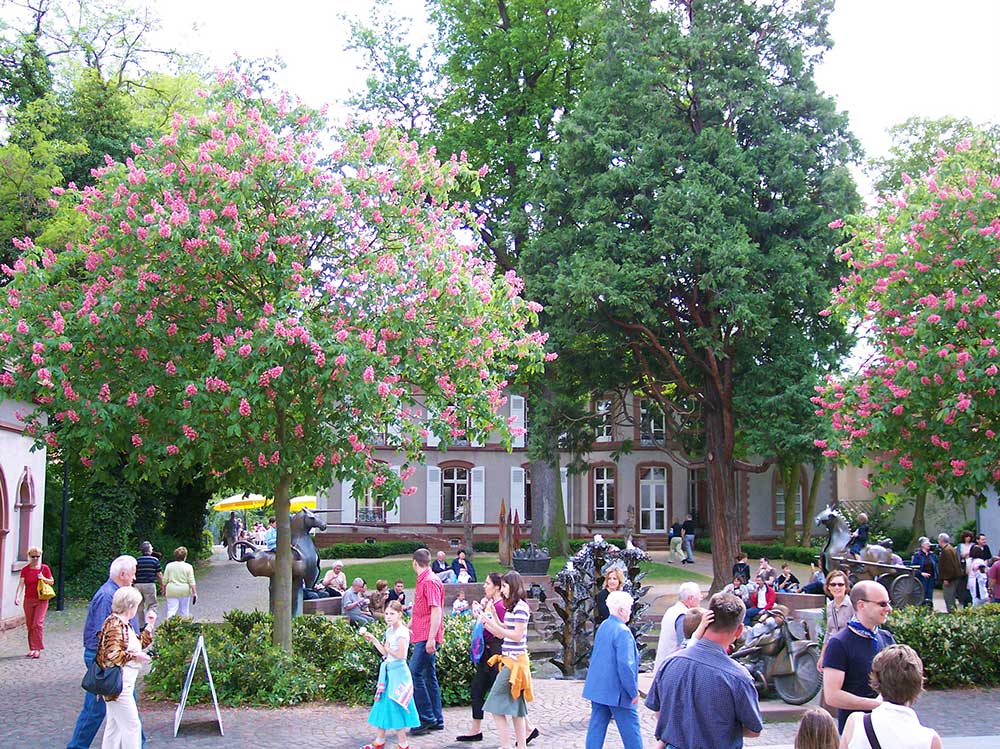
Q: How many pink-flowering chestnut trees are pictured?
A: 2